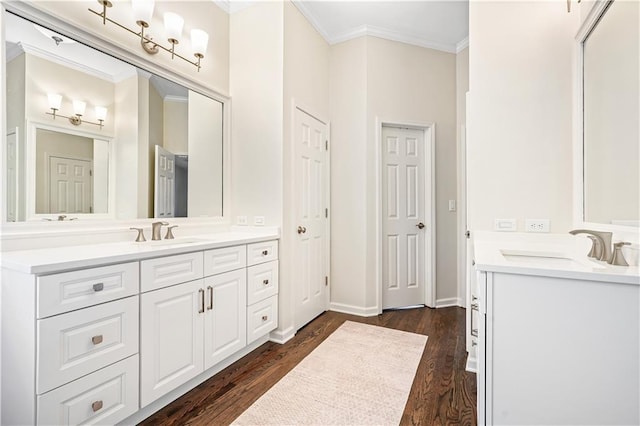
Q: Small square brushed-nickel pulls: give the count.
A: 6